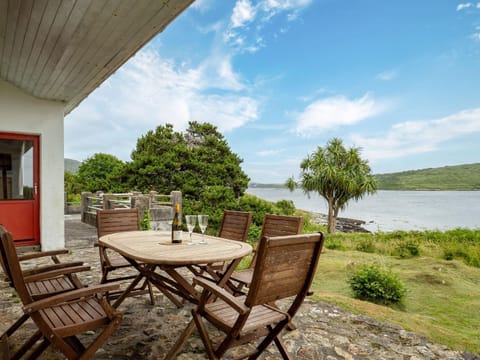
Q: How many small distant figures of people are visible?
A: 0